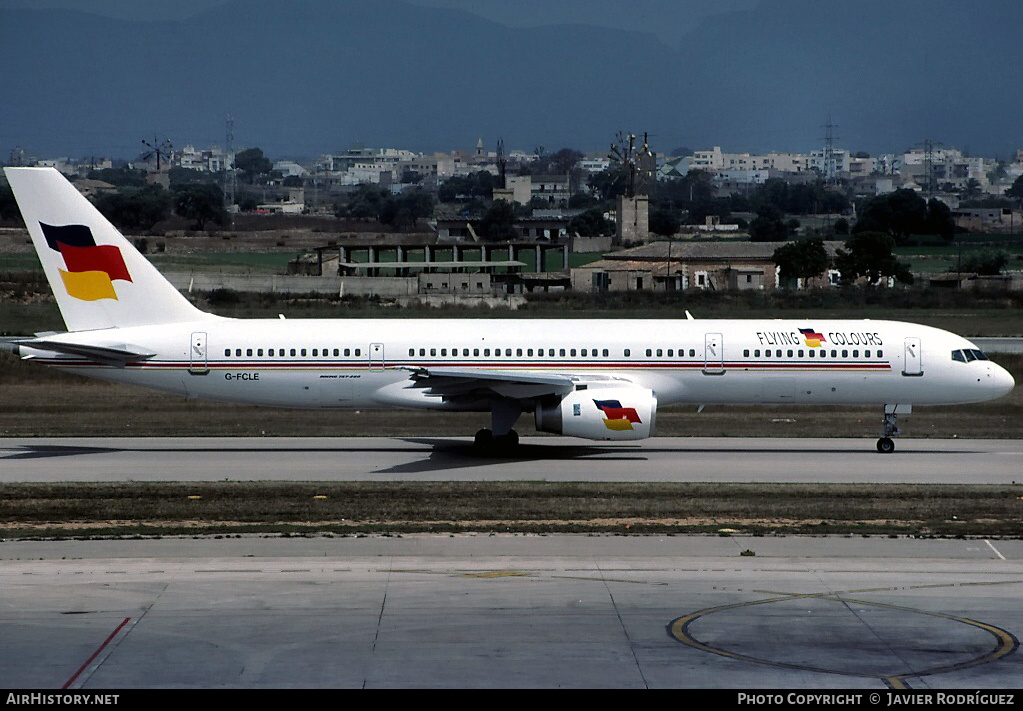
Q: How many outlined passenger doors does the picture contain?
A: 4